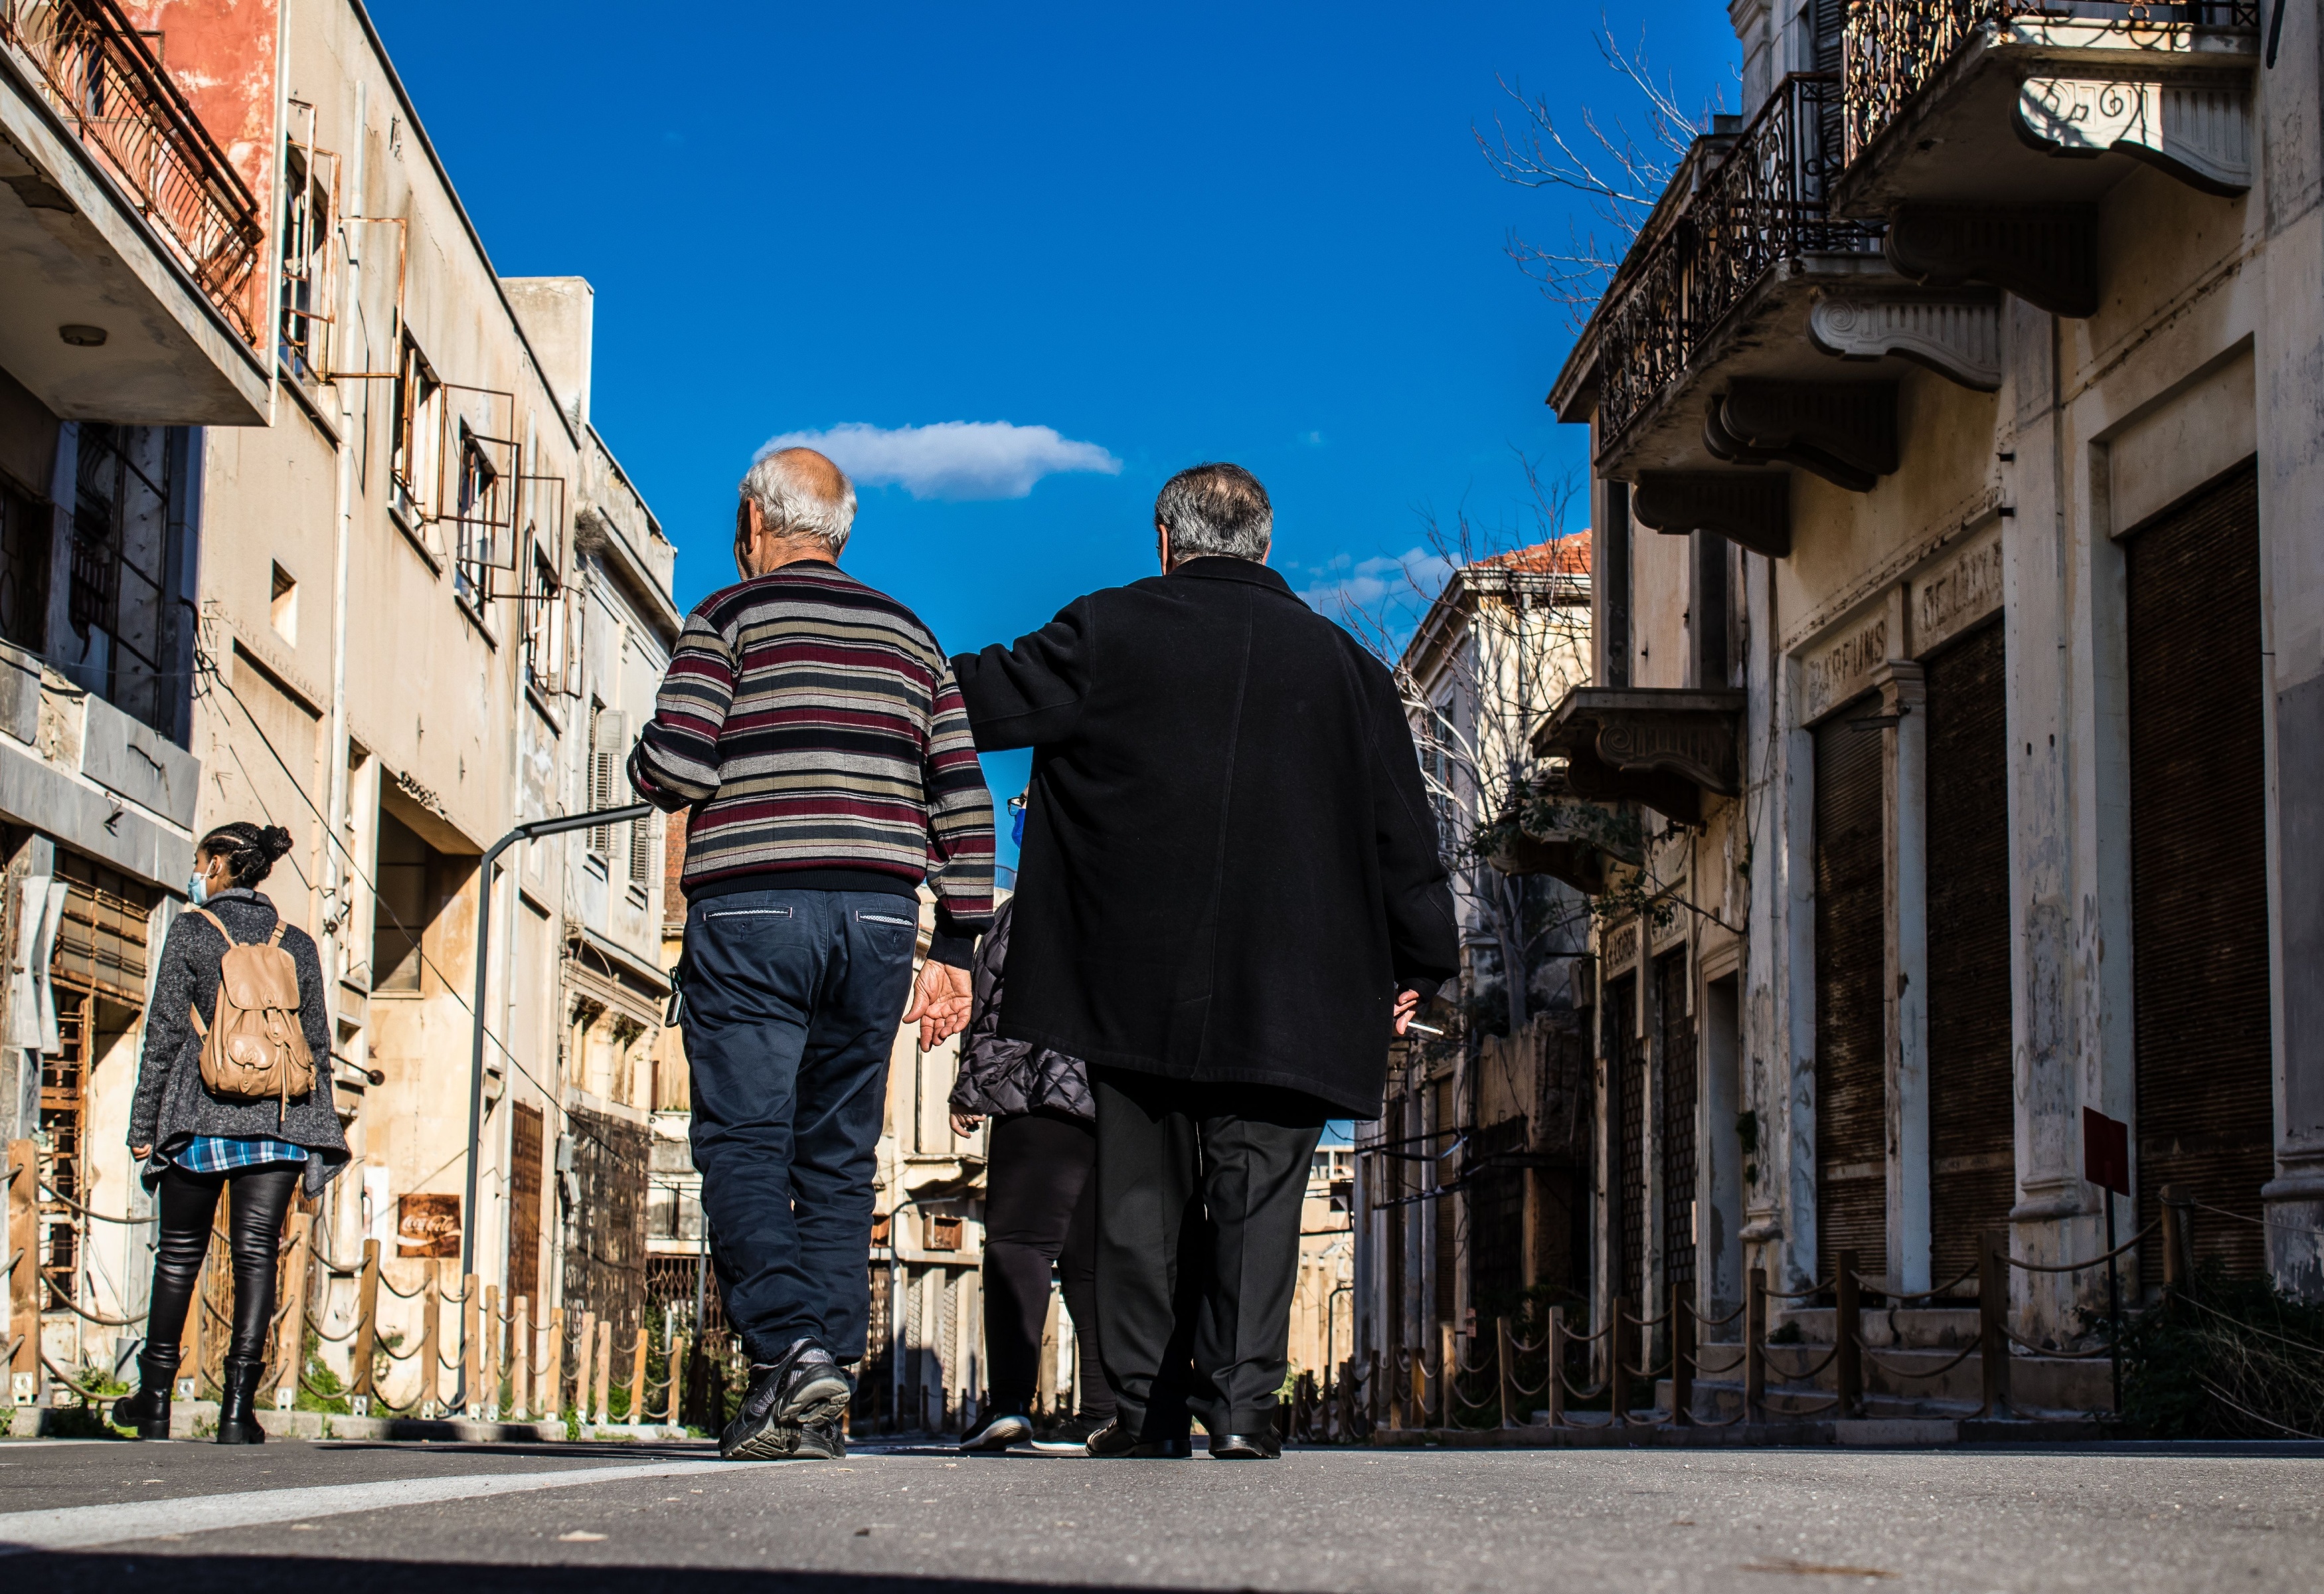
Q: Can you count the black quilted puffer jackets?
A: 1